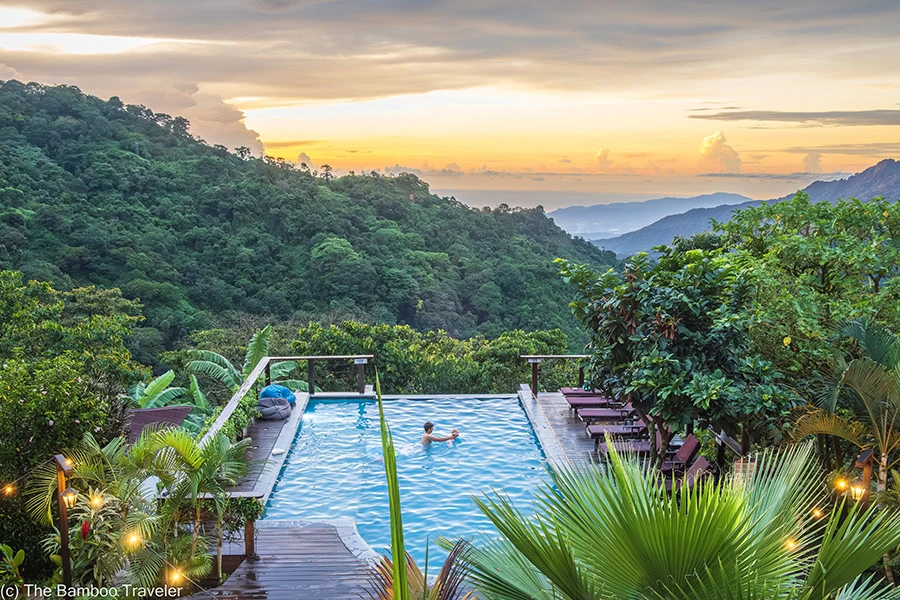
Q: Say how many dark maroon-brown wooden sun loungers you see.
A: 7